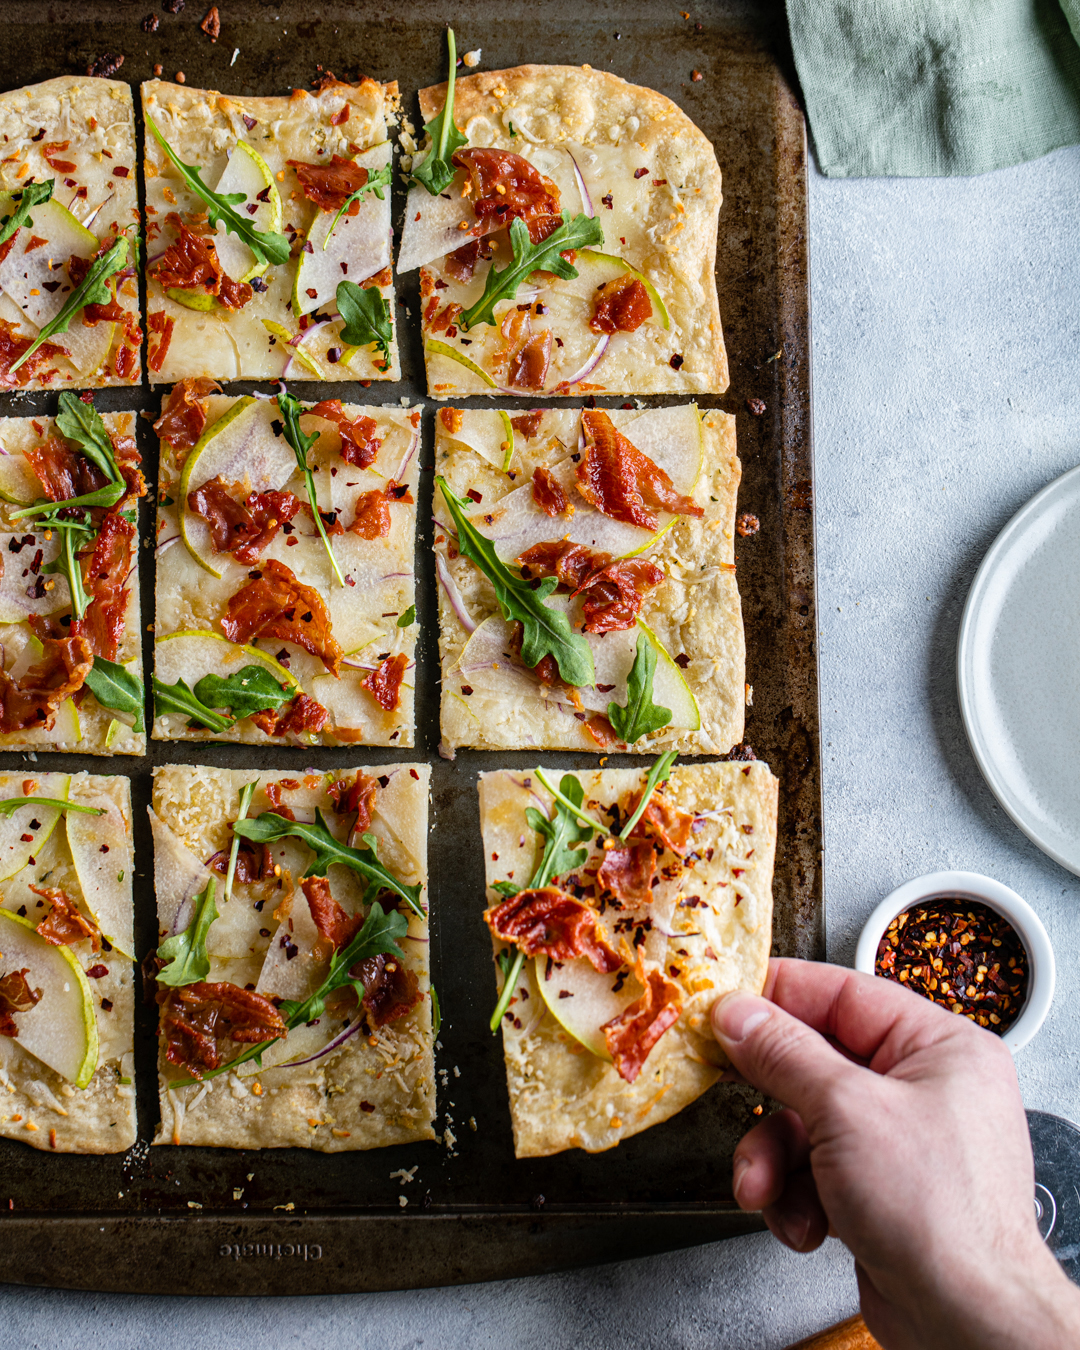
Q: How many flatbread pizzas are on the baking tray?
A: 9